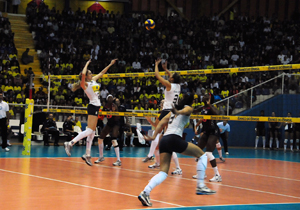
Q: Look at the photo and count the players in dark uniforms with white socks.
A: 2